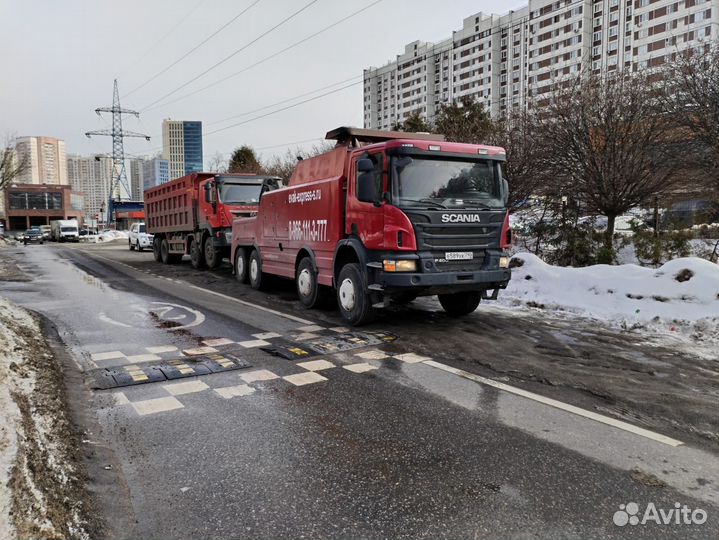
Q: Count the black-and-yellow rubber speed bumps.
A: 2